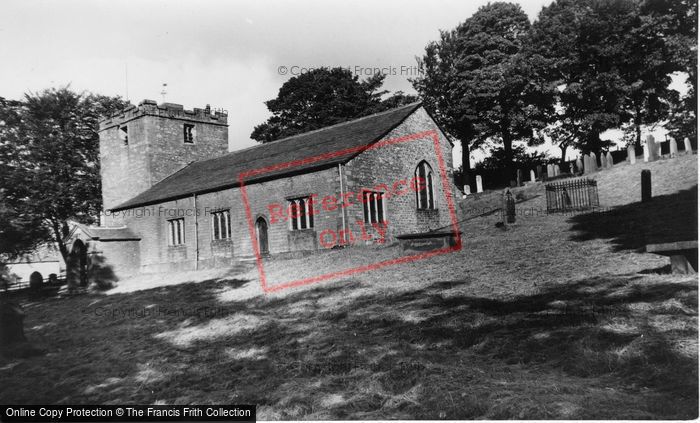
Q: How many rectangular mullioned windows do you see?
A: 4